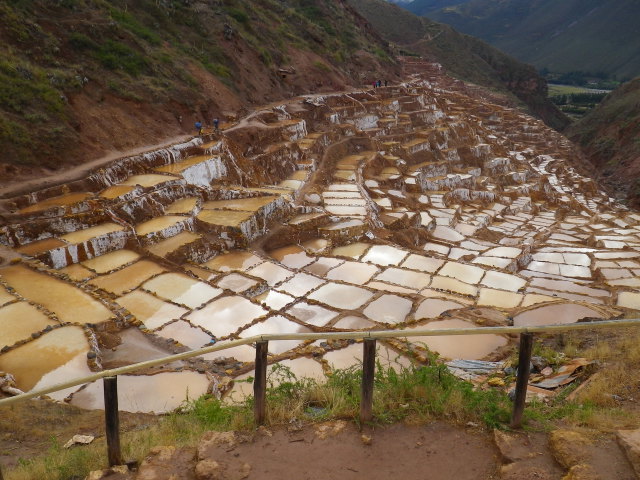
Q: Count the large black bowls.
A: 0